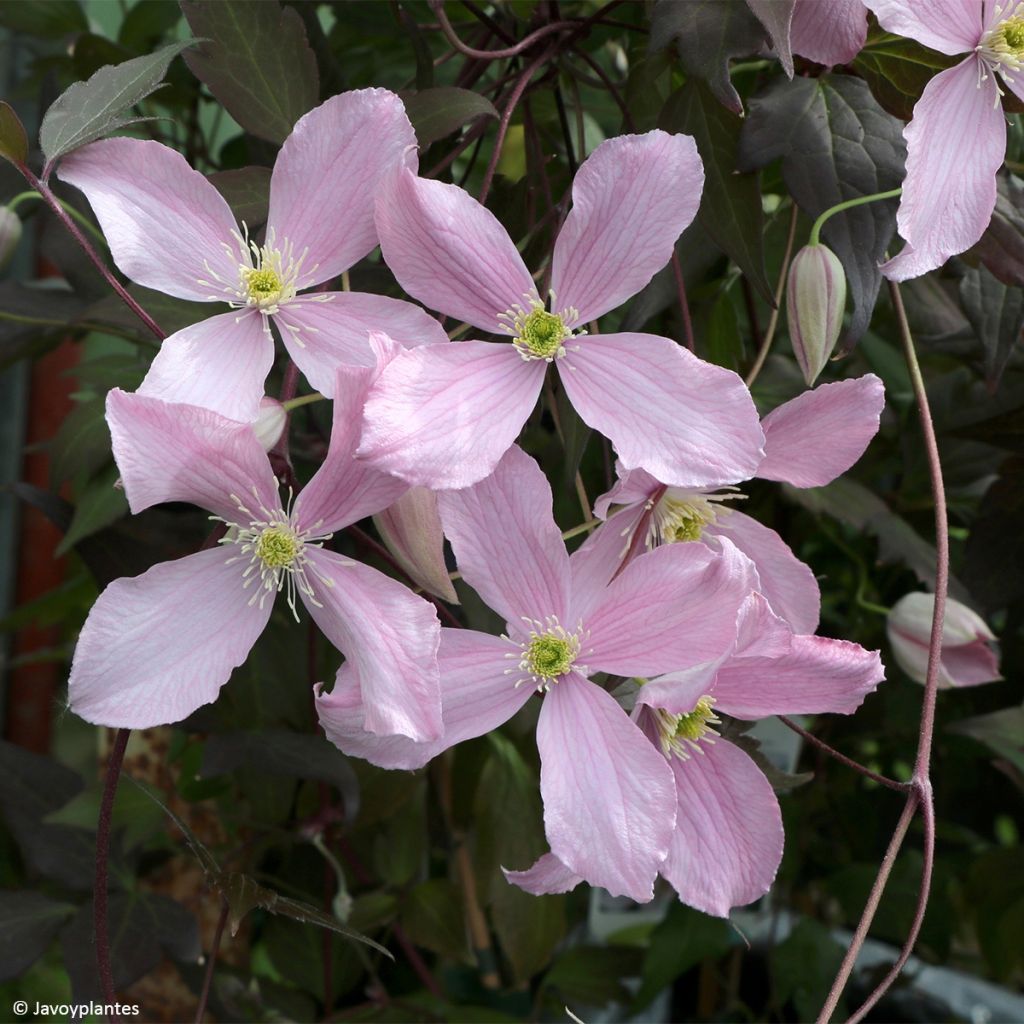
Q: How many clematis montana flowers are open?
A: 7